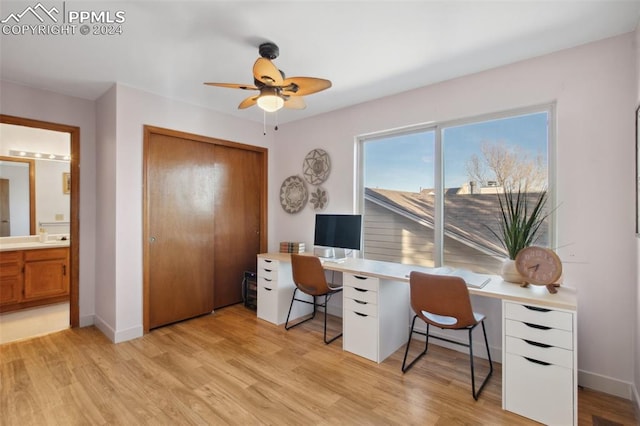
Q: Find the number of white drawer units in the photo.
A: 3